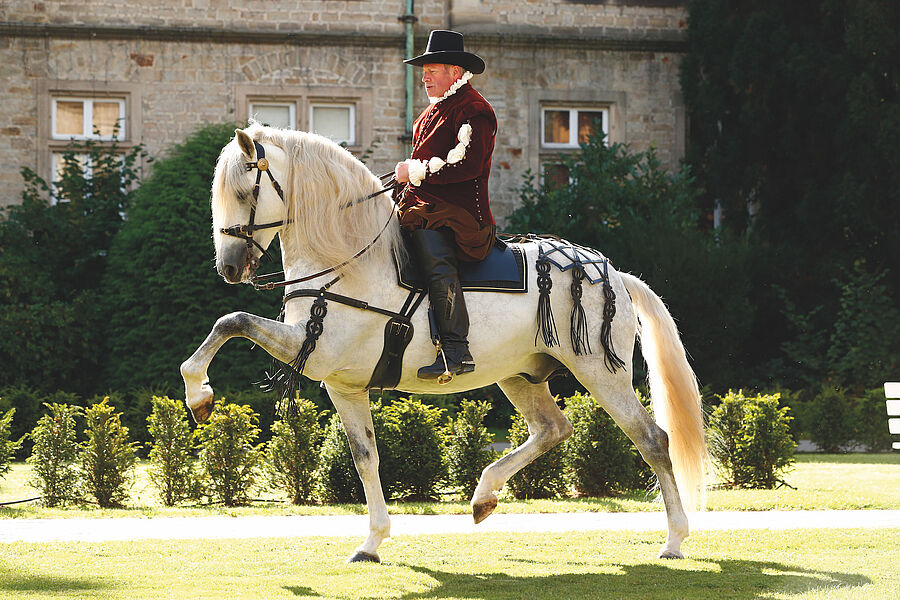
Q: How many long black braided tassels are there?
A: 4